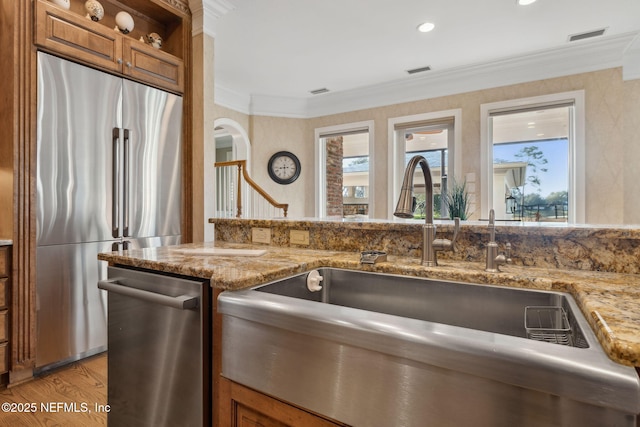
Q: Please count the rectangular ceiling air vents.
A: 3